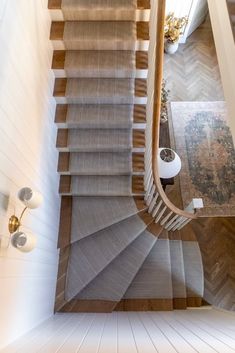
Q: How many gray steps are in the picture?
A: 14